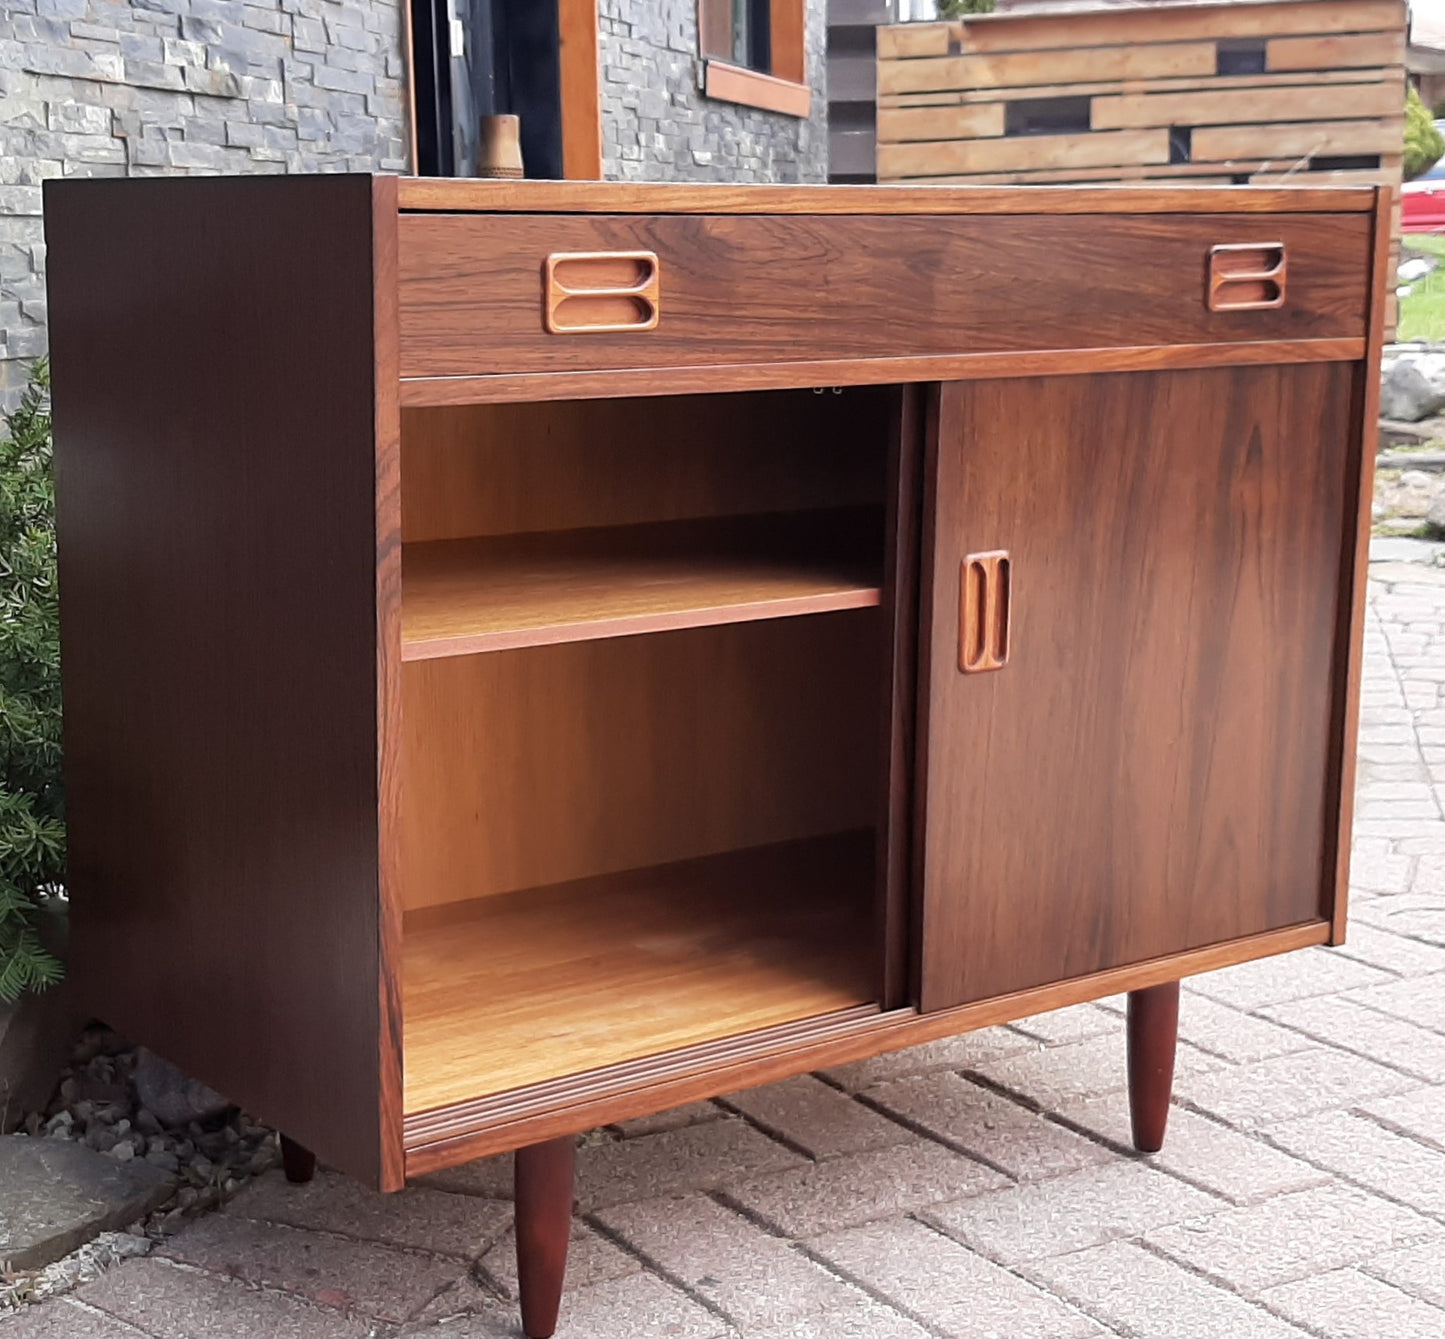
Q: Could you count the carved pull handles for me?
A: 3